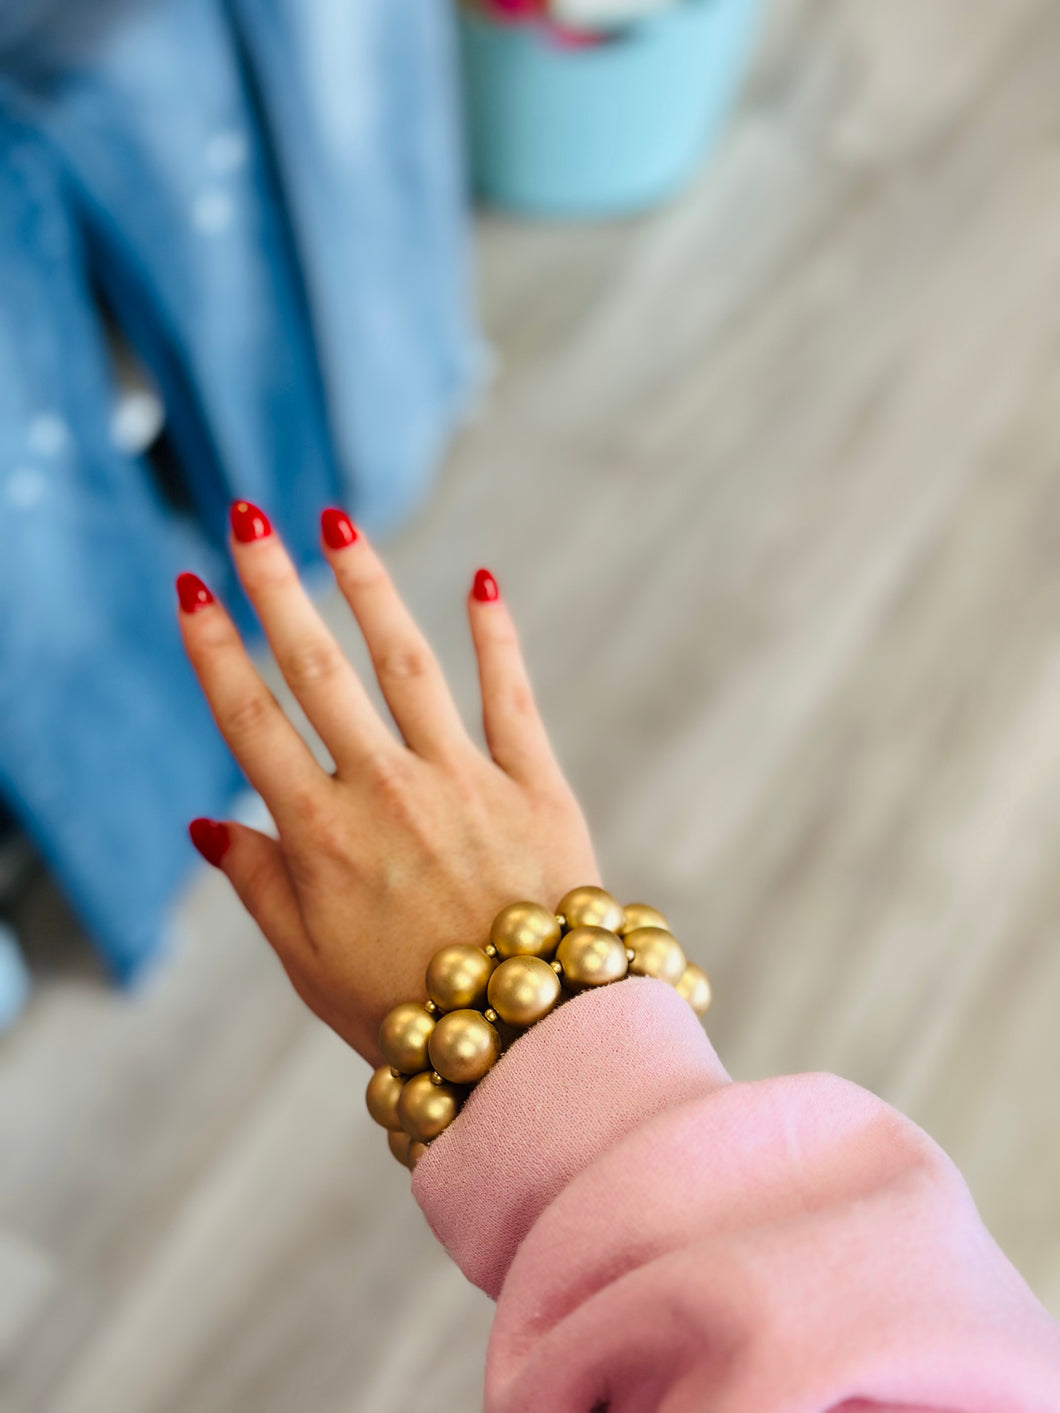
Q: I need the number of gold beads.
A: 14